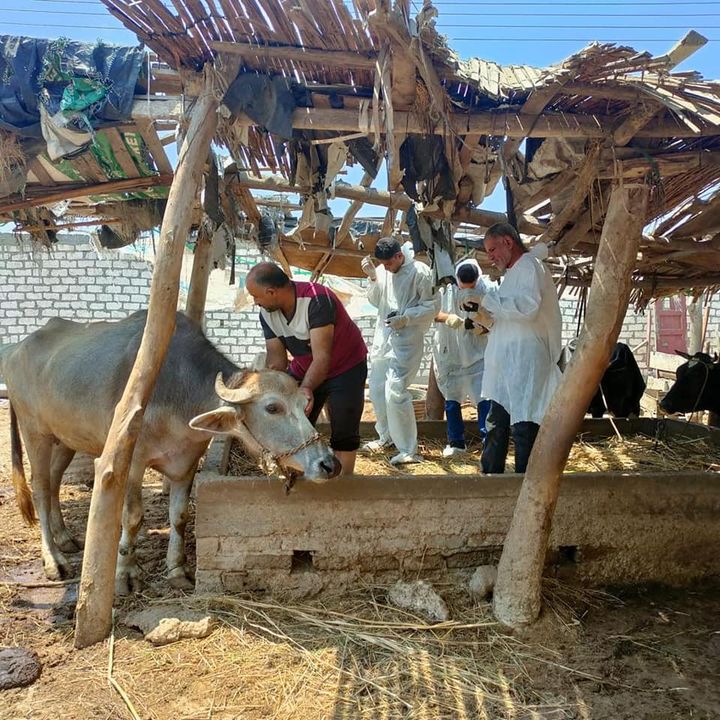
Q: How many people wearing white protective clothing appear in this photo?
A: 3